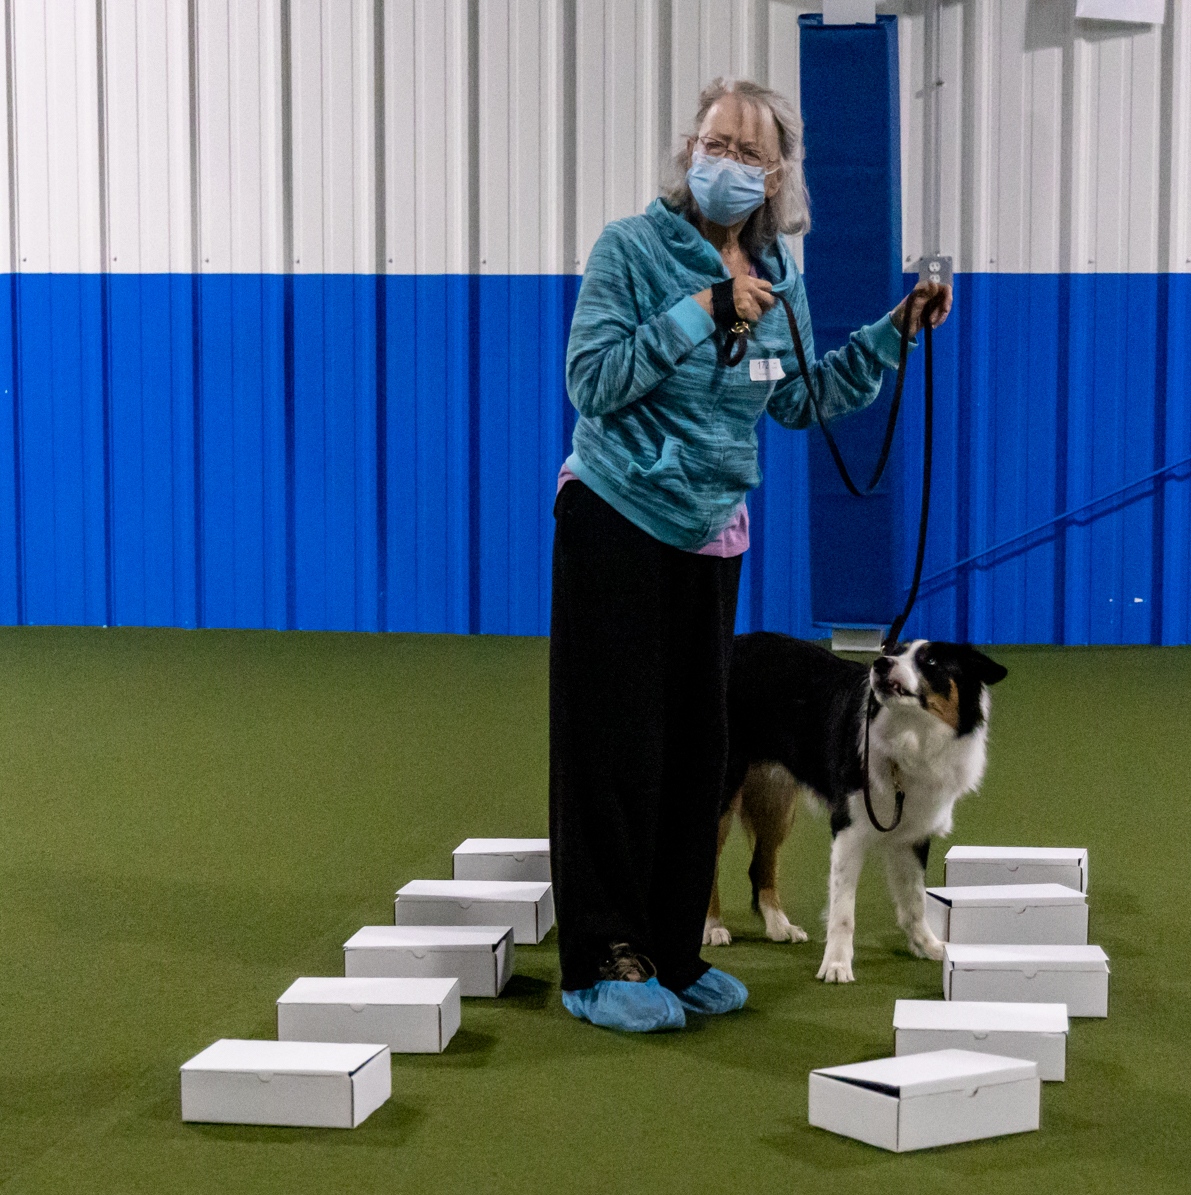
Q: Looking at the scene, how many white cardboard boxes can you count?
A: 10